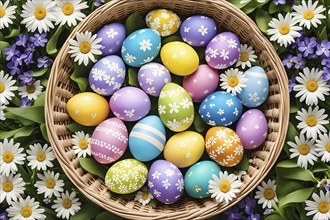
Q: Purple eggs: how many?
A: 8